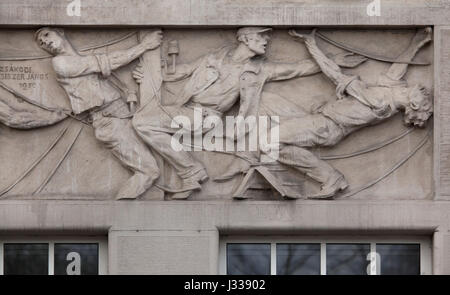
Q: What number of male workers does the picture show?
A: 3